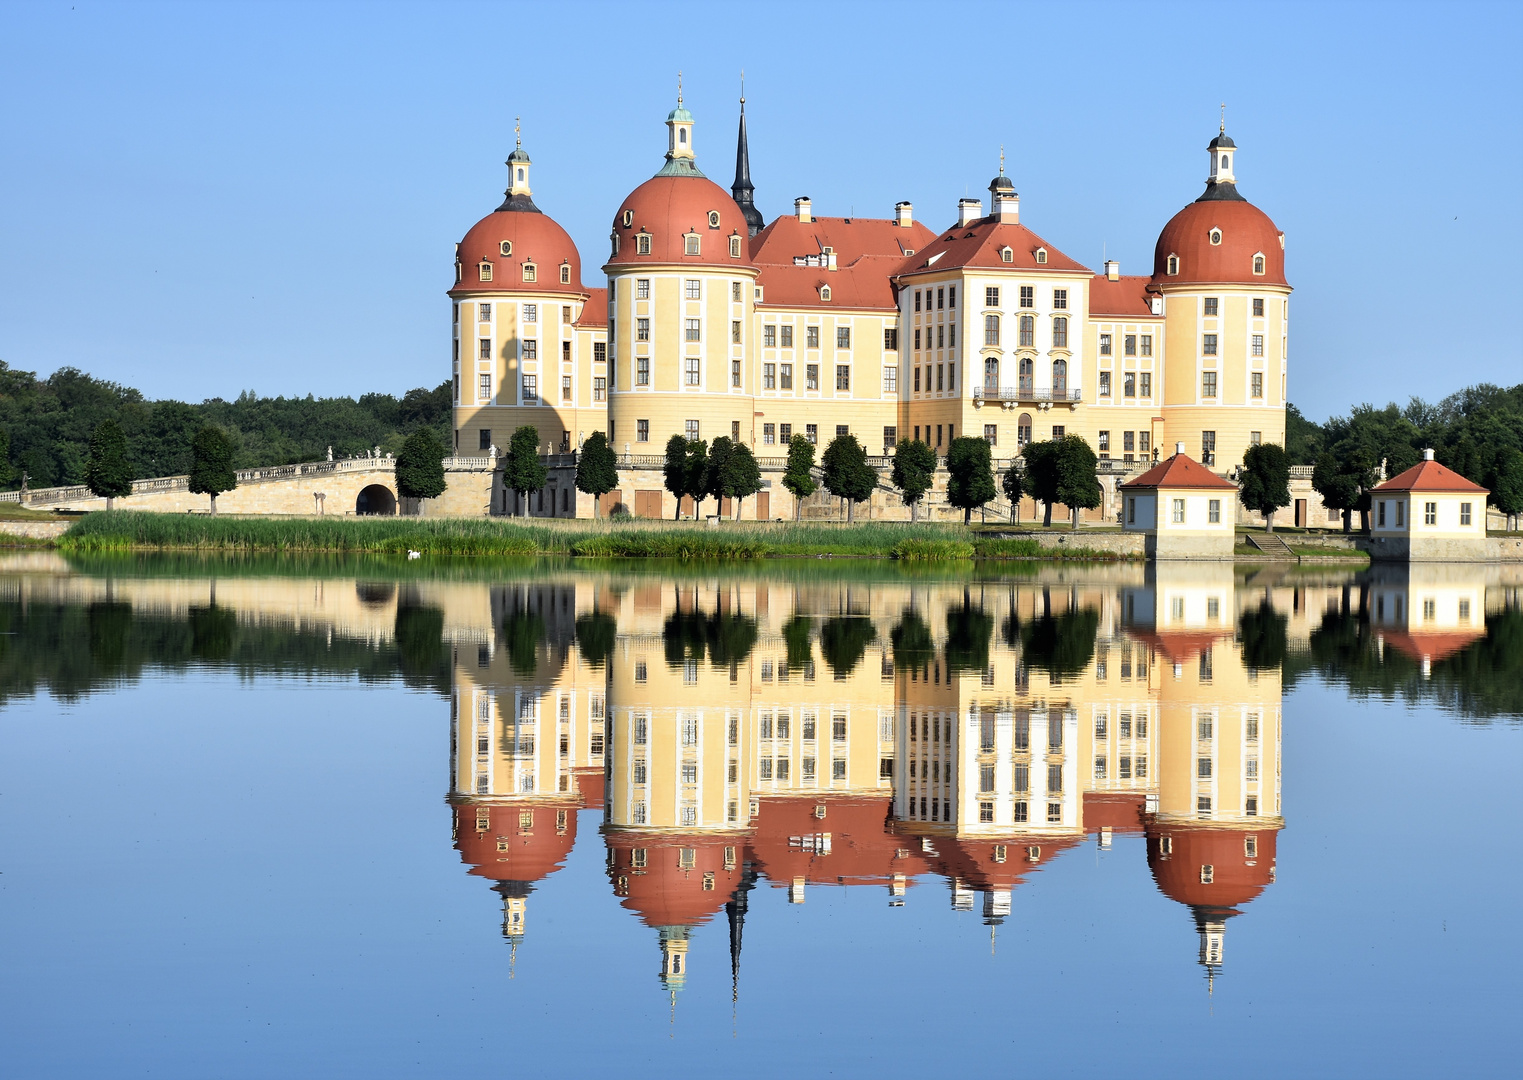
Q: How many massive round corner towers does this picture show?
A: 3